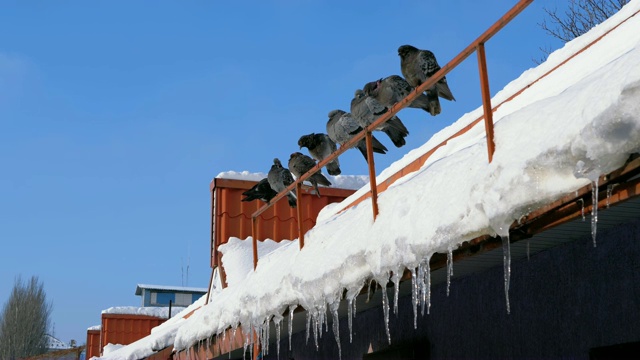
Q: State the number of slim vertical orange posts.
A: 4